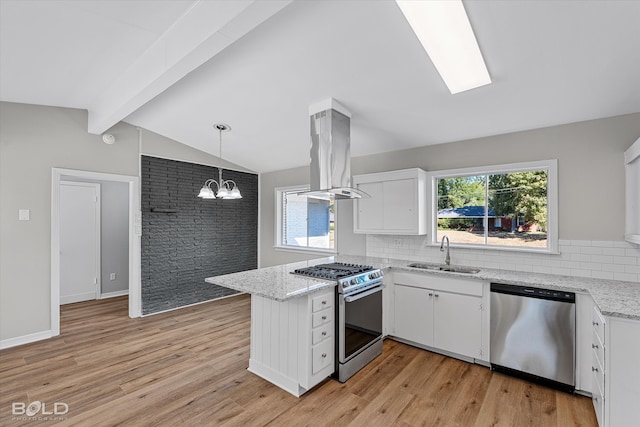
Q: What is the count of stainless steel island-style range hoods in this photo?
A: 1